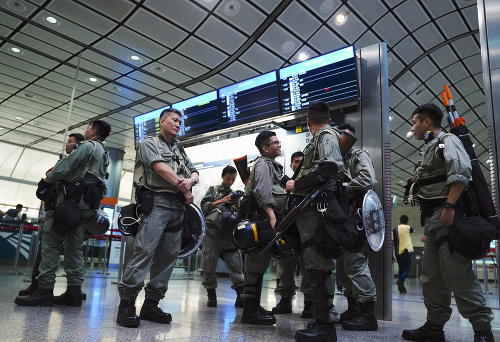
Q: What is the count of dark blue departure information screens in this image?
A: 4